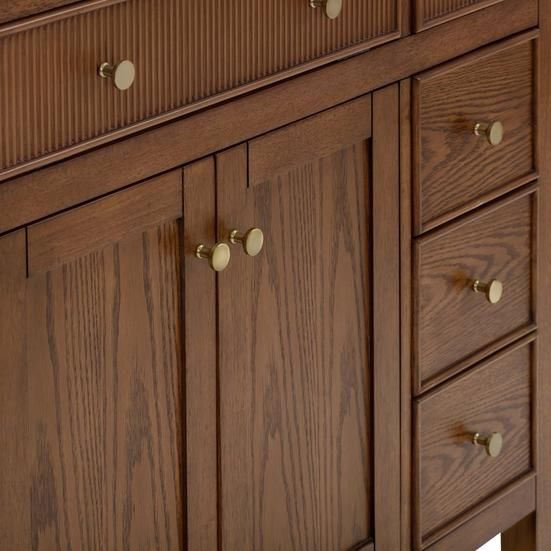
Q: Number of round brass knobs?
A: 7